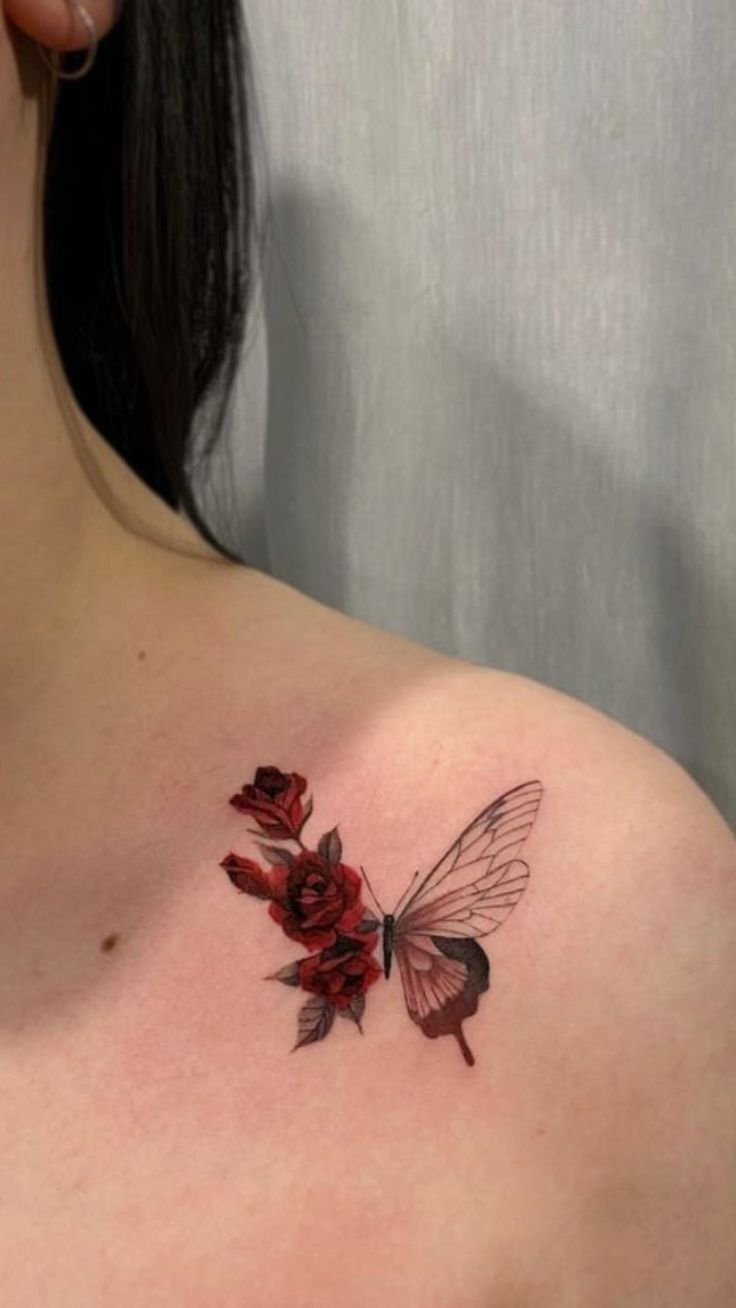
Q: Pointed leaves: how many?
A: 6